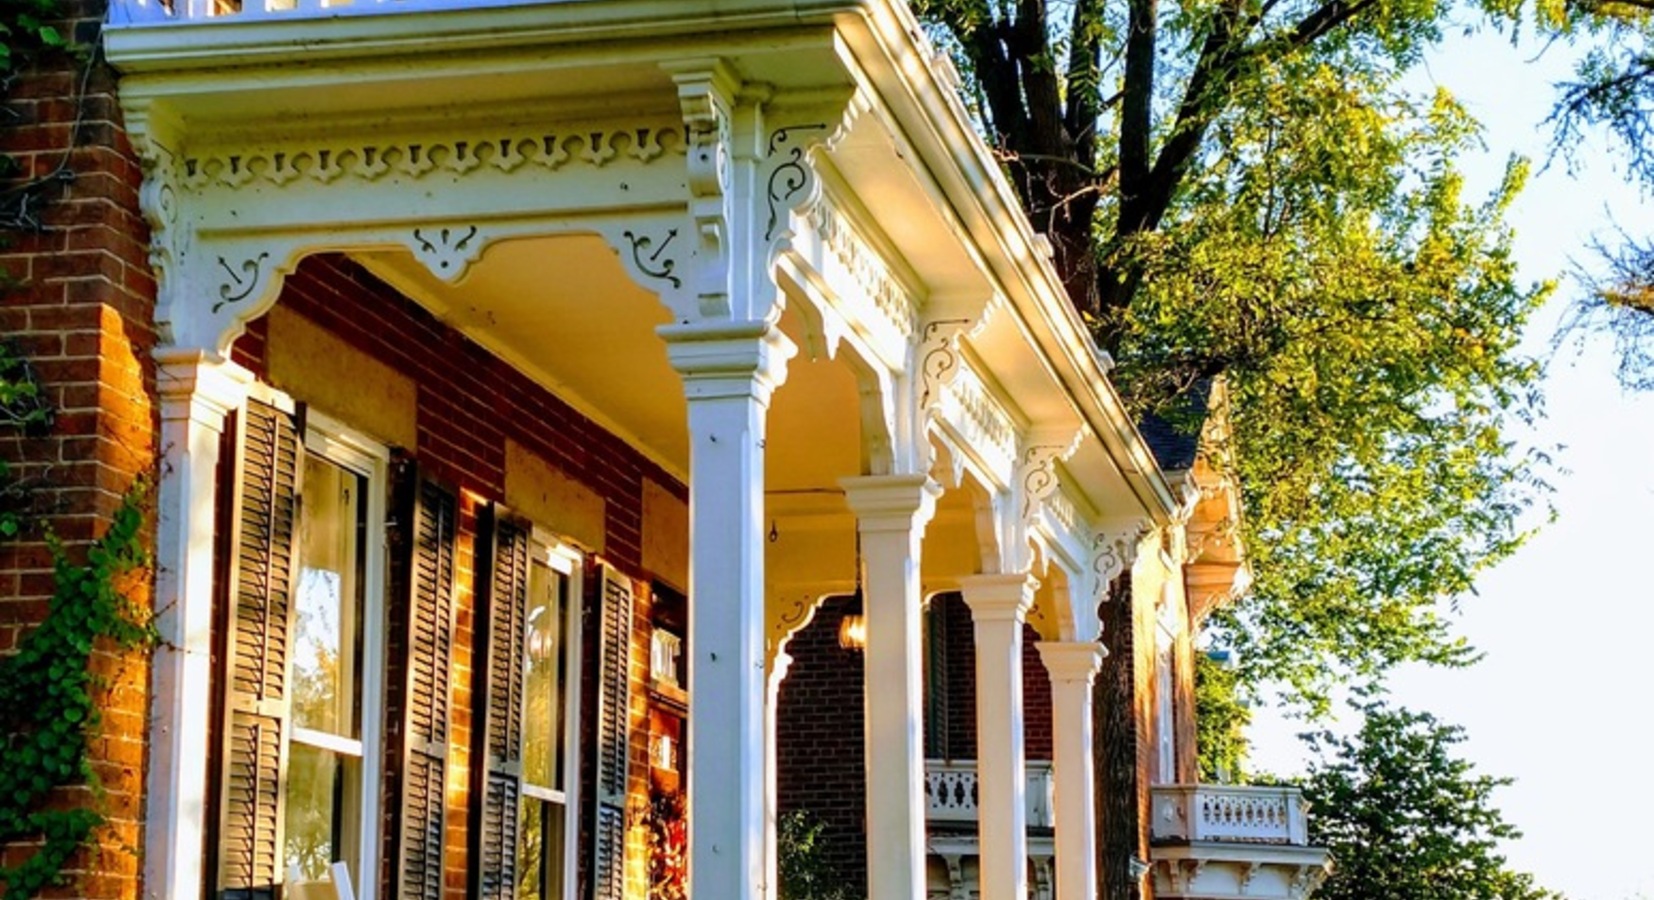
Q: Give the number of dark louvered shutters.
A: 4